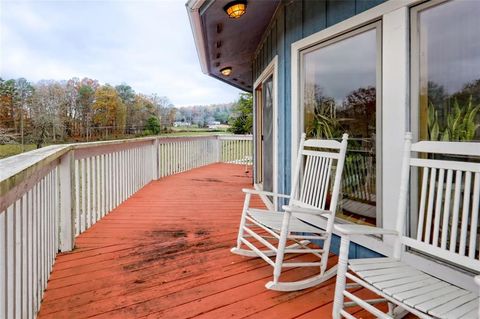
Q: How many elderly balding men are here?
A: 0